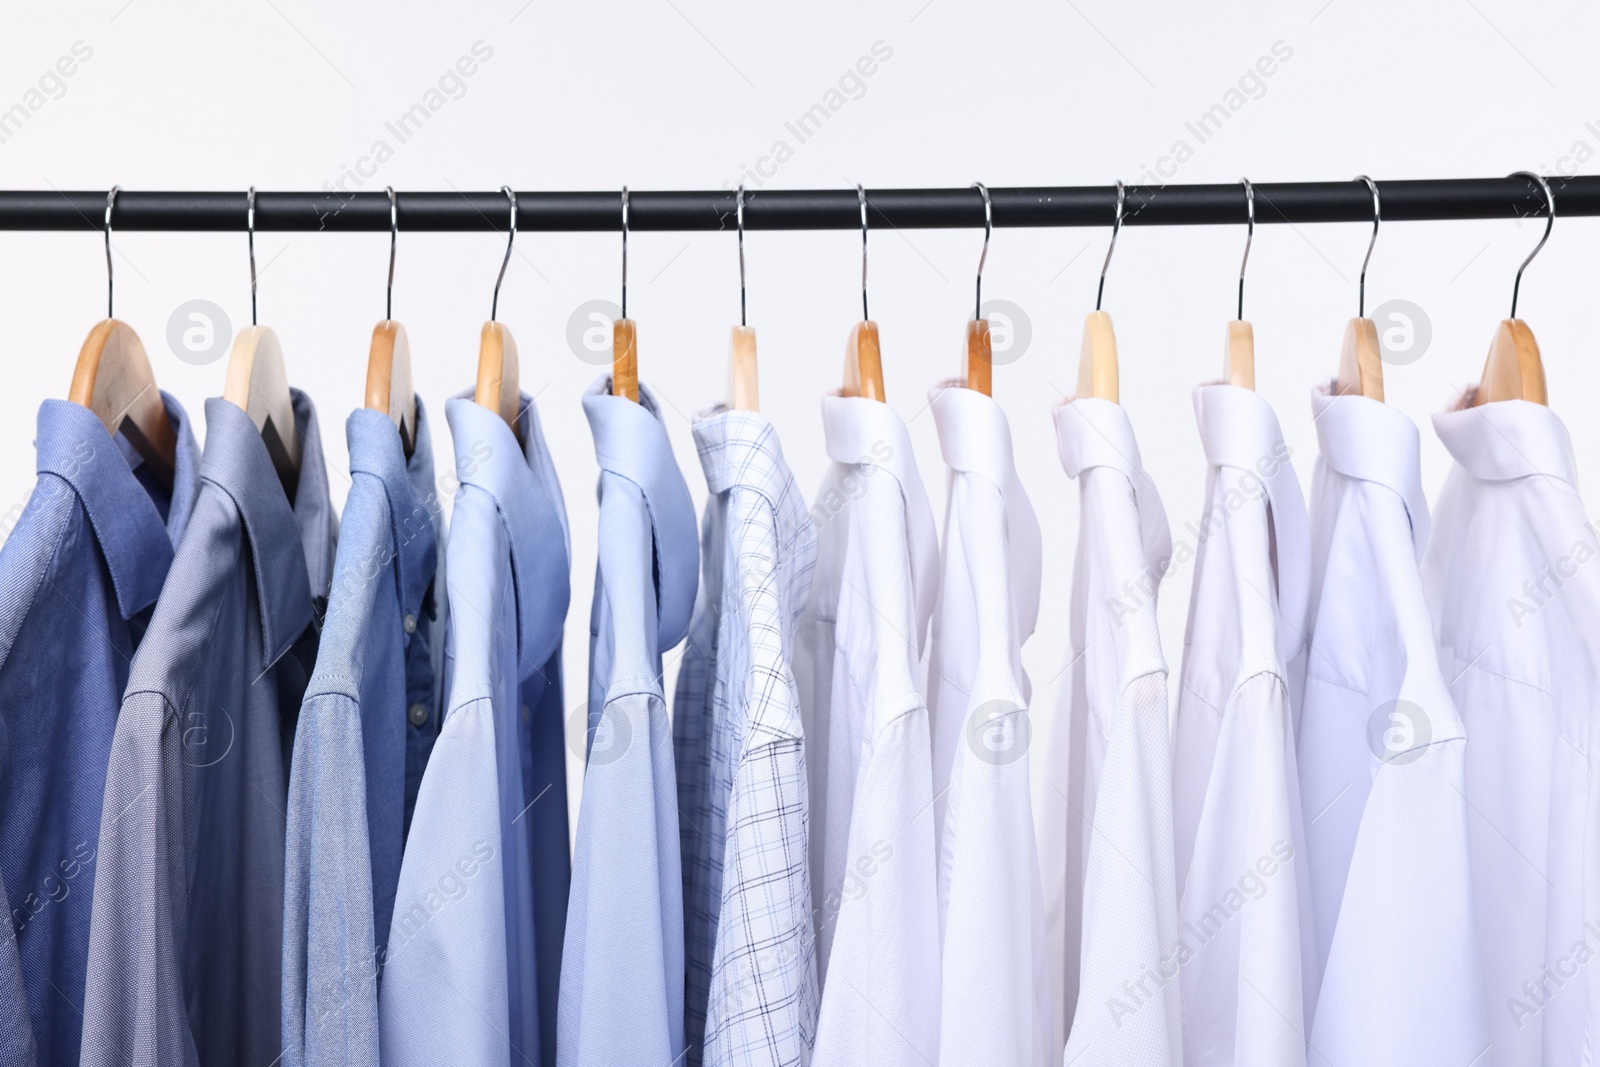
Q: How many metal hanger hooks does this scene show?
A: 12